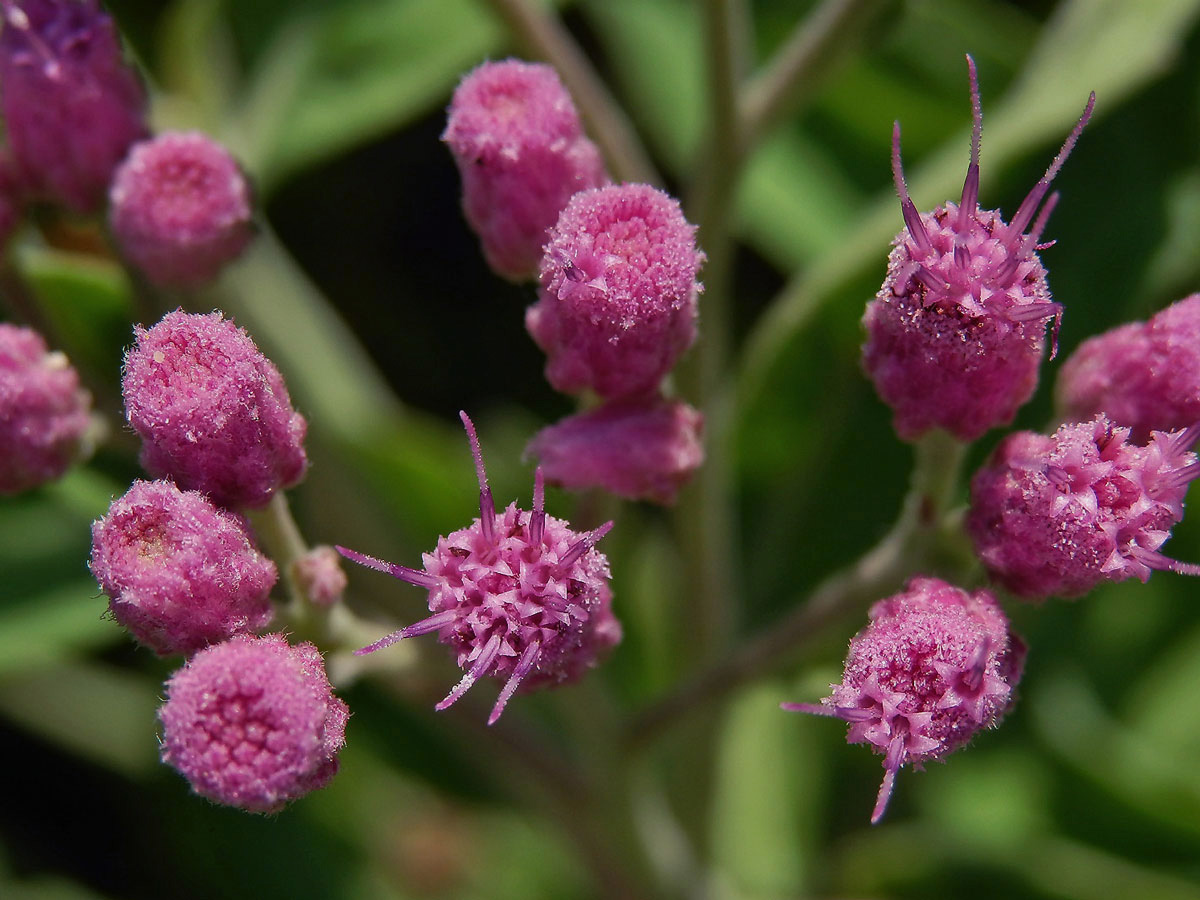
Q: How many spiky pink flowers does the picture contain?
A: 4